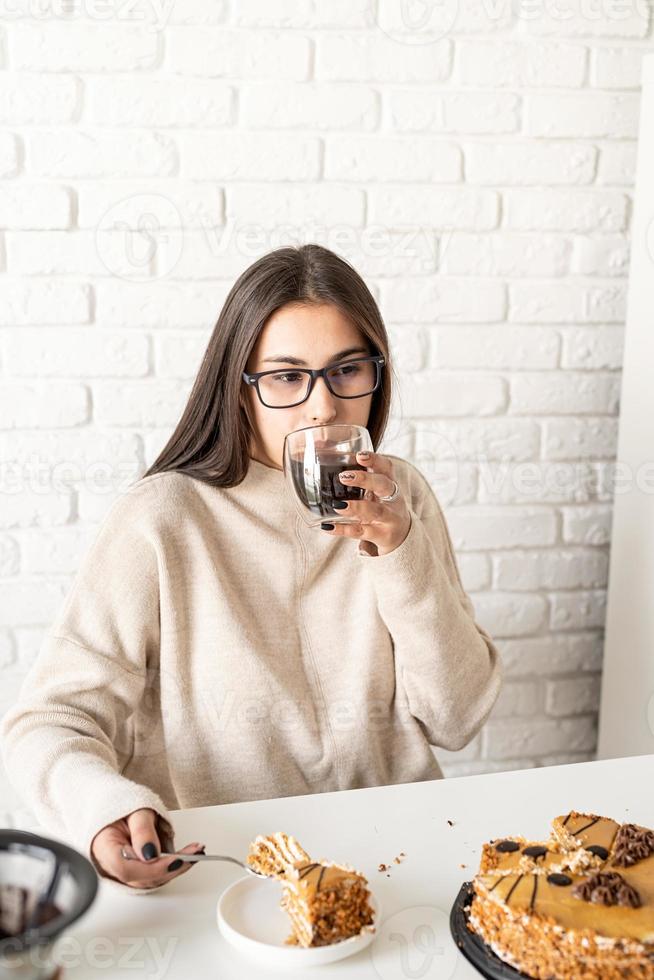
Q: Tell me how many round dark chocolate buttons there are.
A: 4